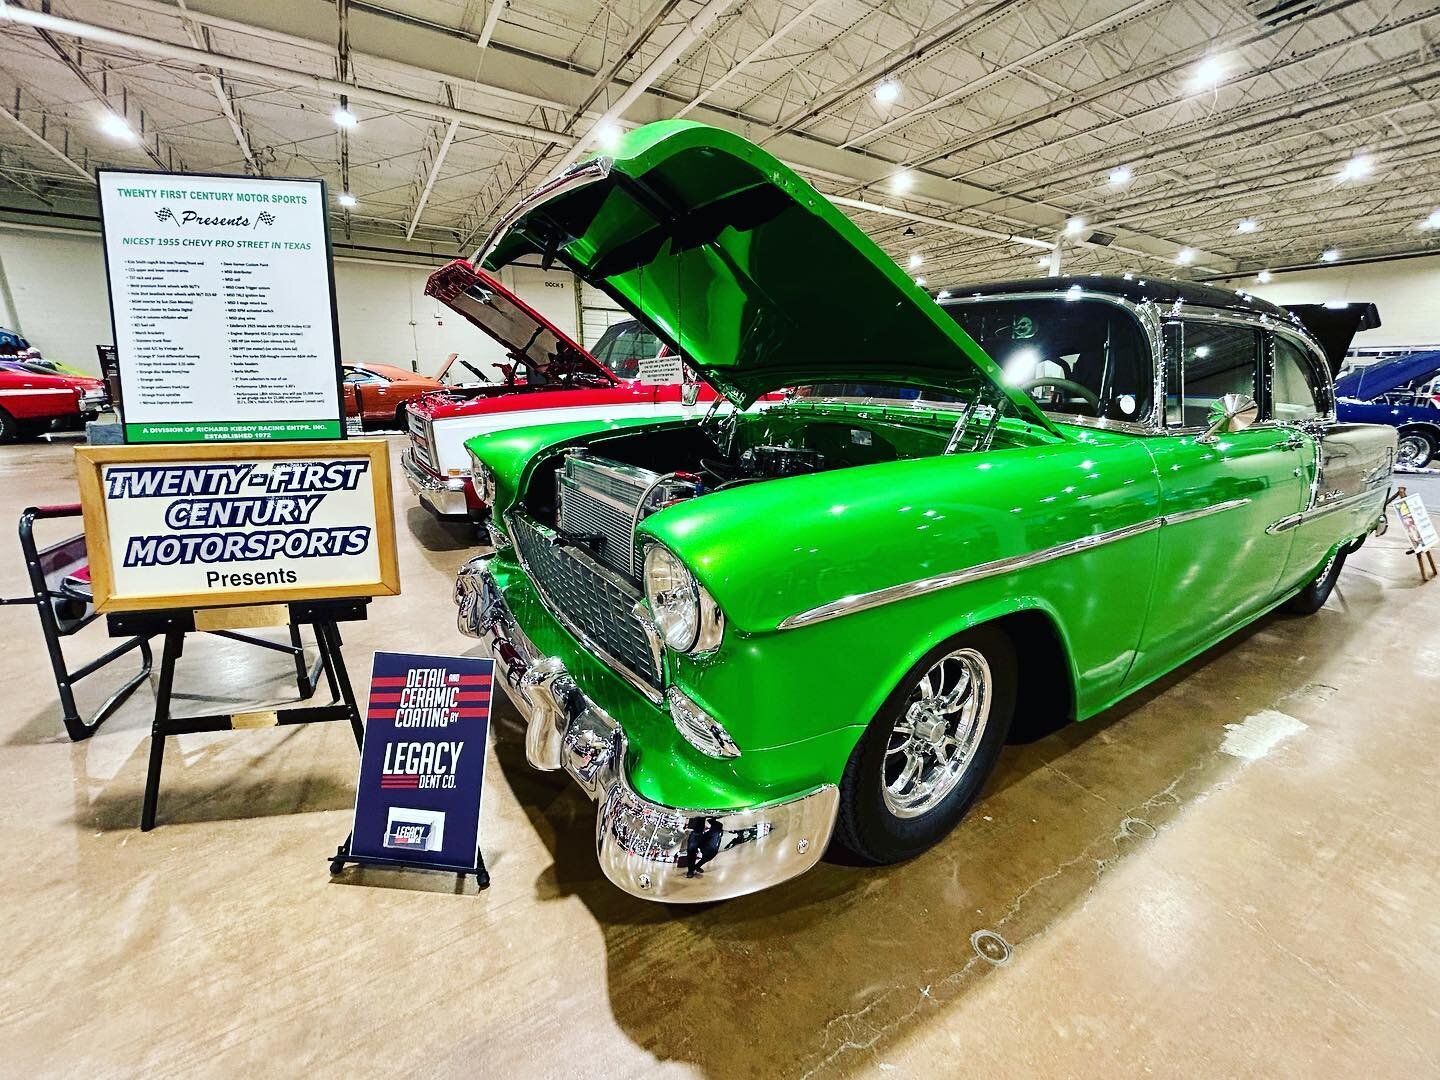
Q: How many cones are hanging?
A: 0